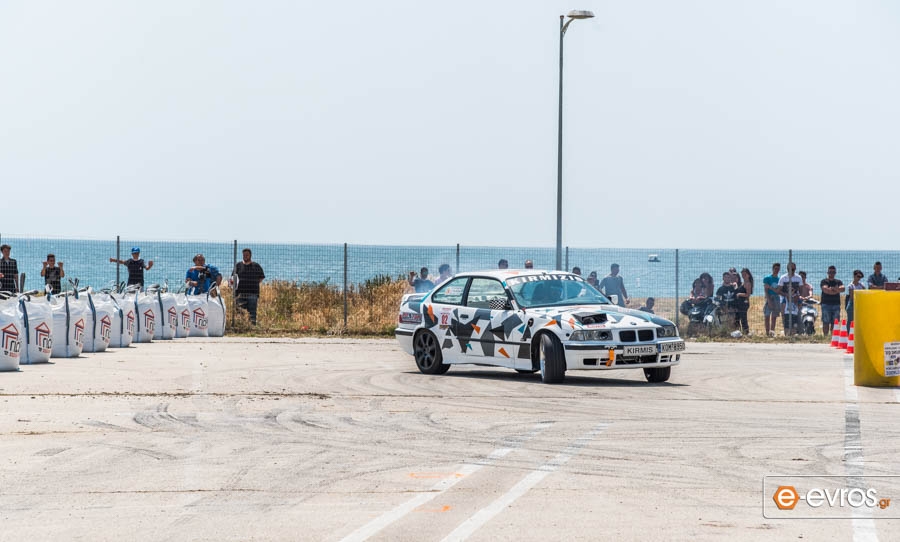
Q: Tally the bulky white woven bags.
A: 10